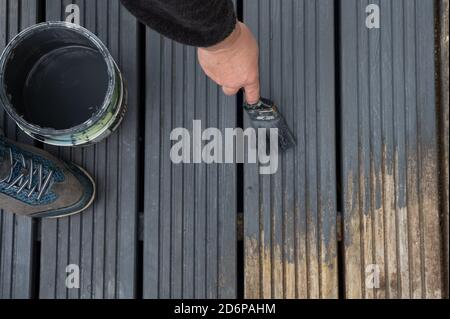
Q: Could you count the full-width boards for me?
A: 4